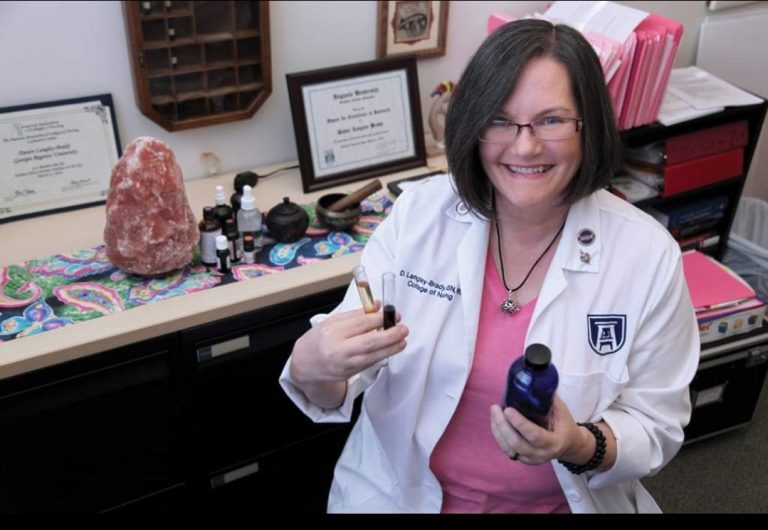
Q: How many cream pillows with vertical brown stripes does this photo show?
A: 0